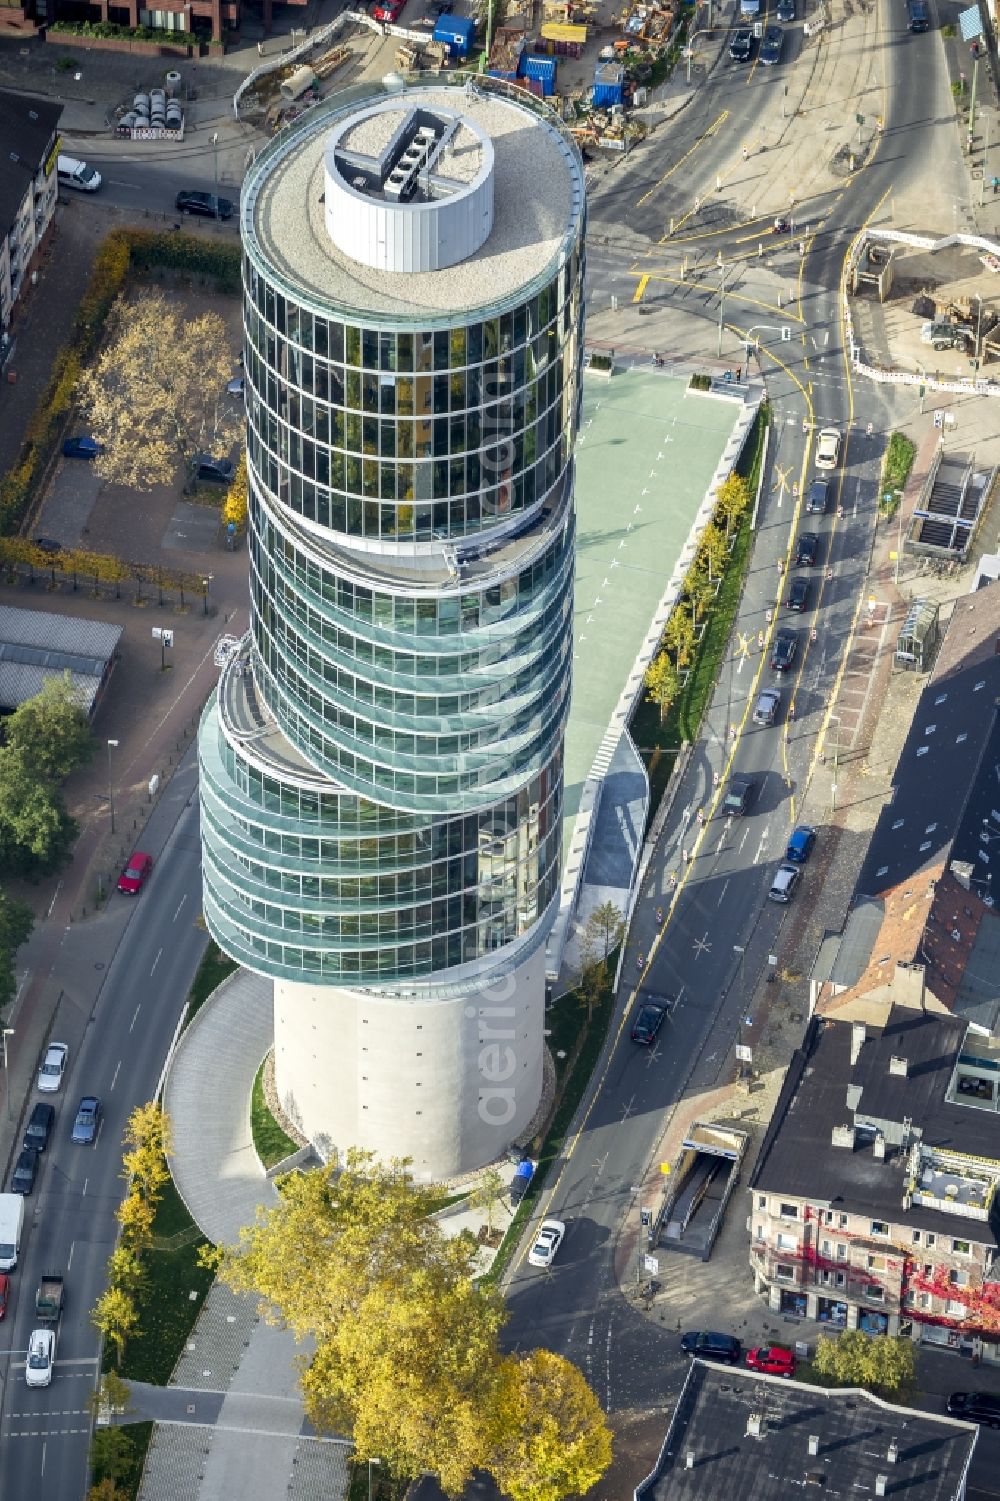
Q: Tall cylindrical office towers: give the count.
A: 1